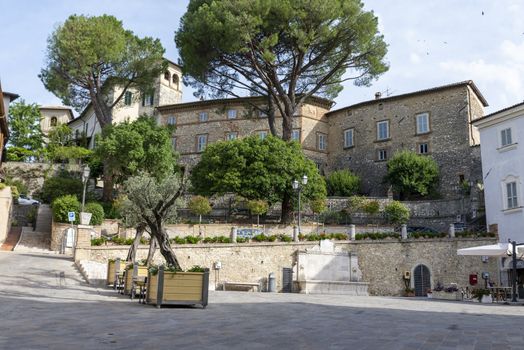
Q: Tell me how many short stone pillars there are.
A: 5